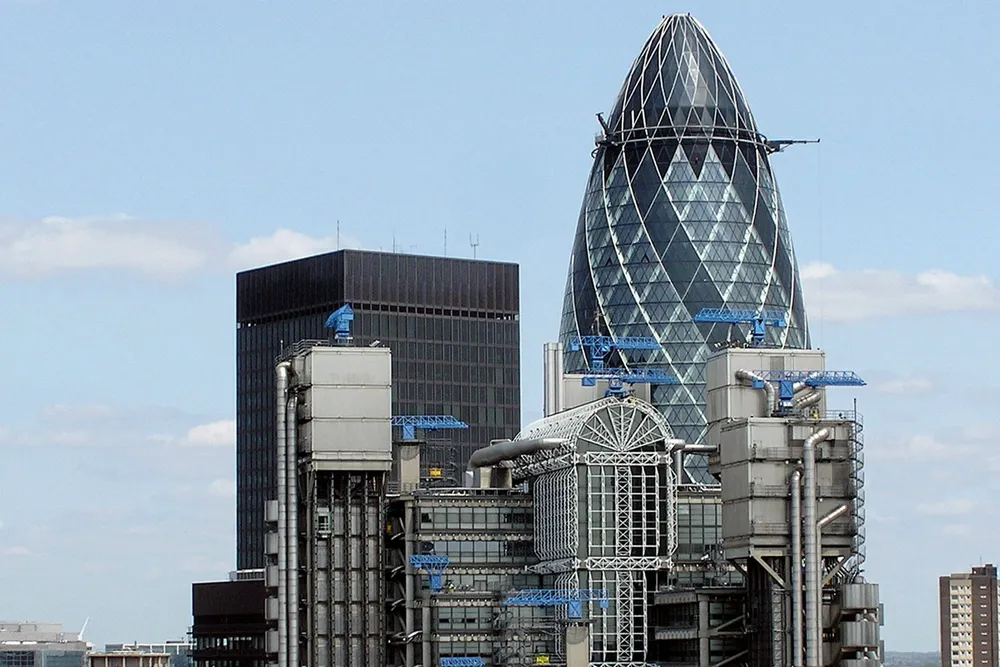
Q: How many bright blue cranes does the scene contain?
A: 9